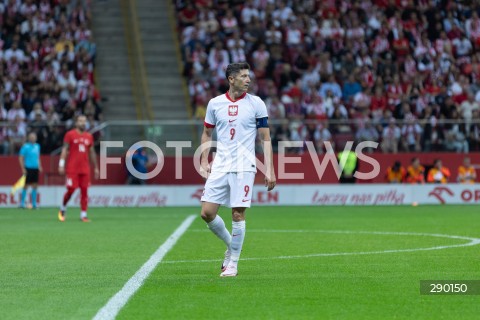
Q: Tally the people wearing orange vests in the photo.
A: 4